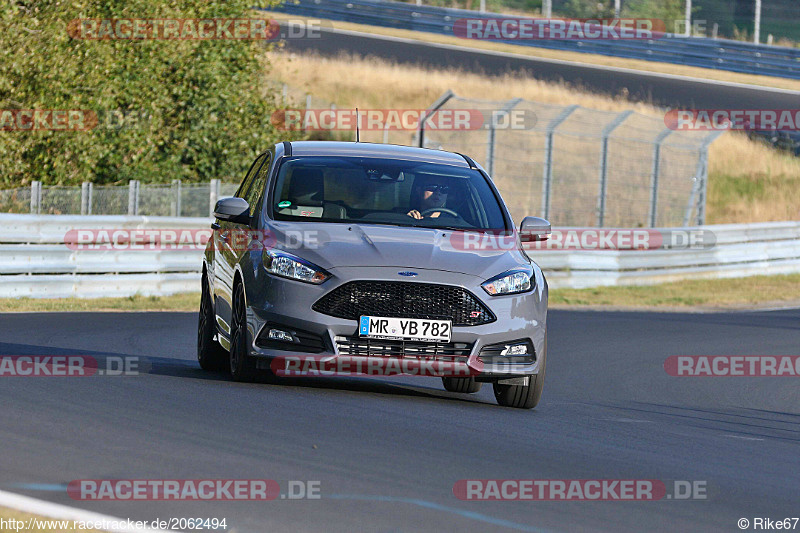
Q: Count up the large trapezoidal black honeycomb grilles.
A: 1